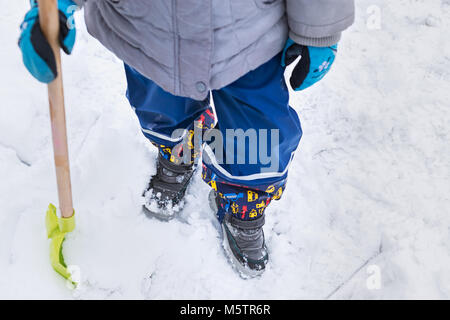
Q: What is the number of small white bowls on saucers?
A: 0